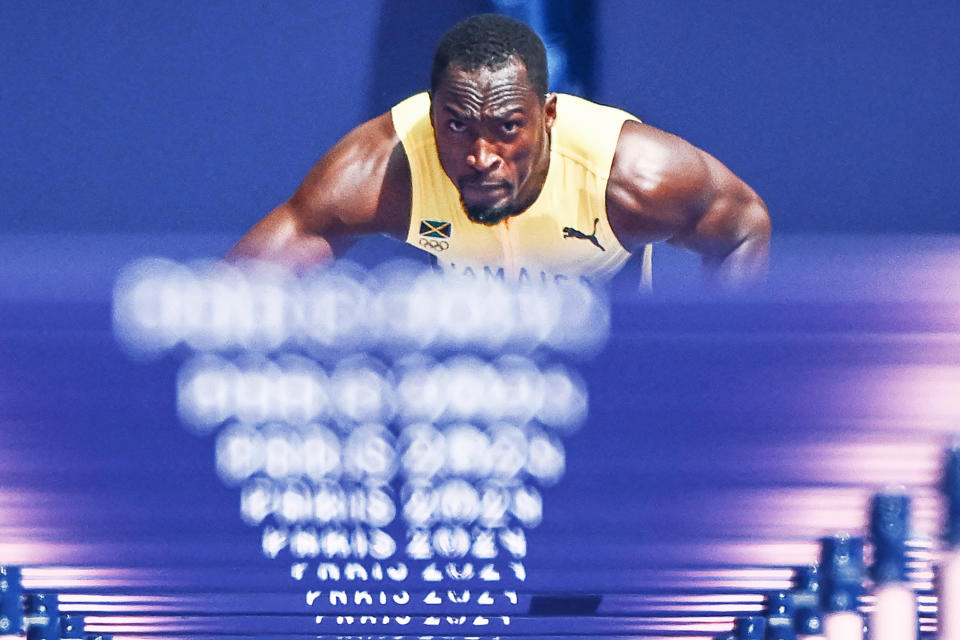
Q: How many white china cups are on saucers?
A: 0